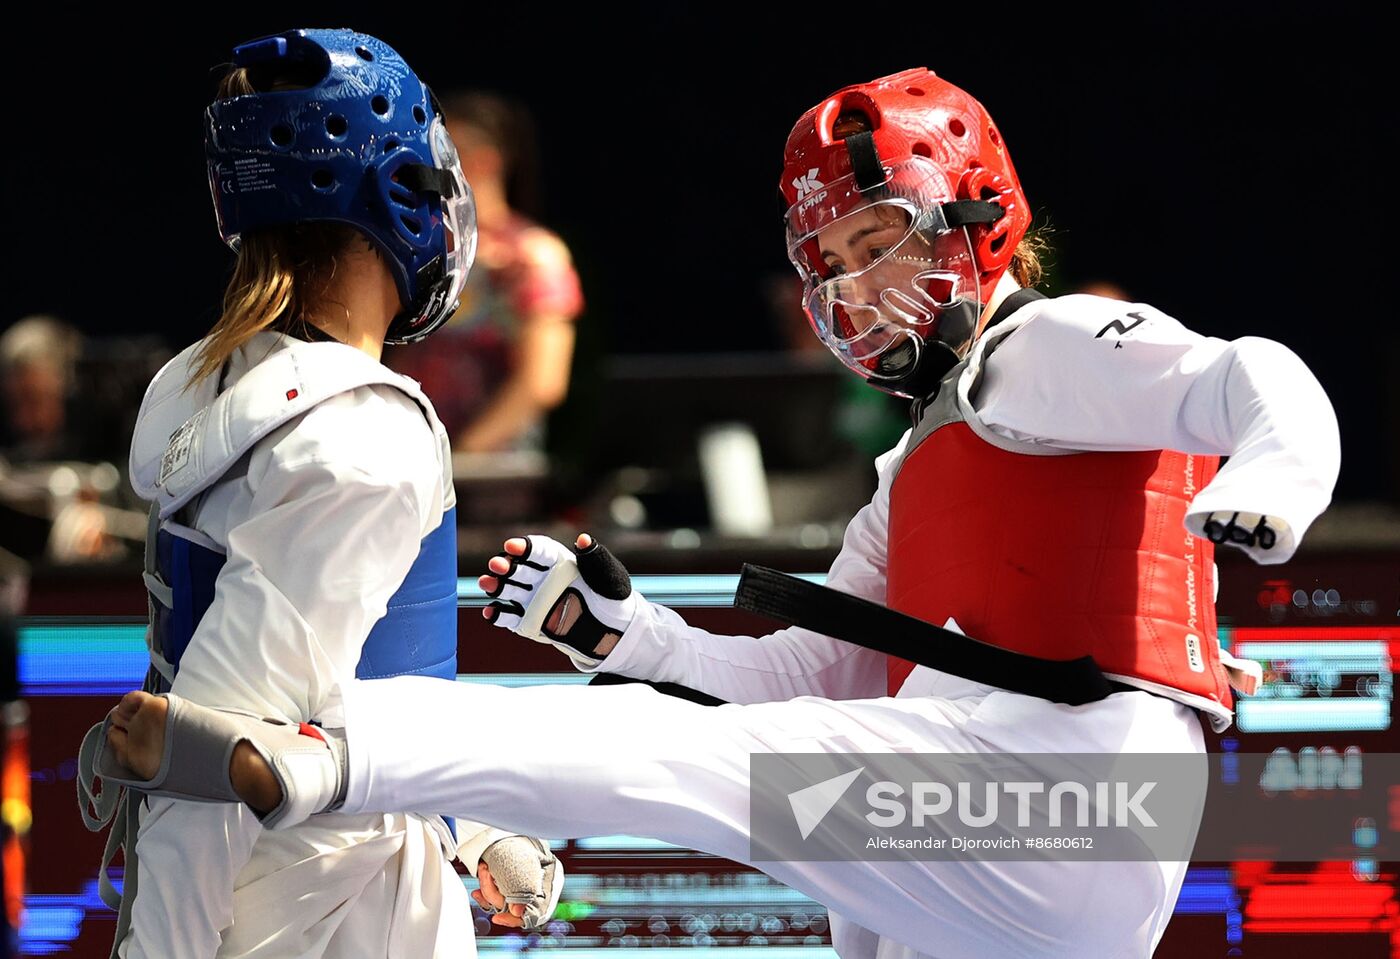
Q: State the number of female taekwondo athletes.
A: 2